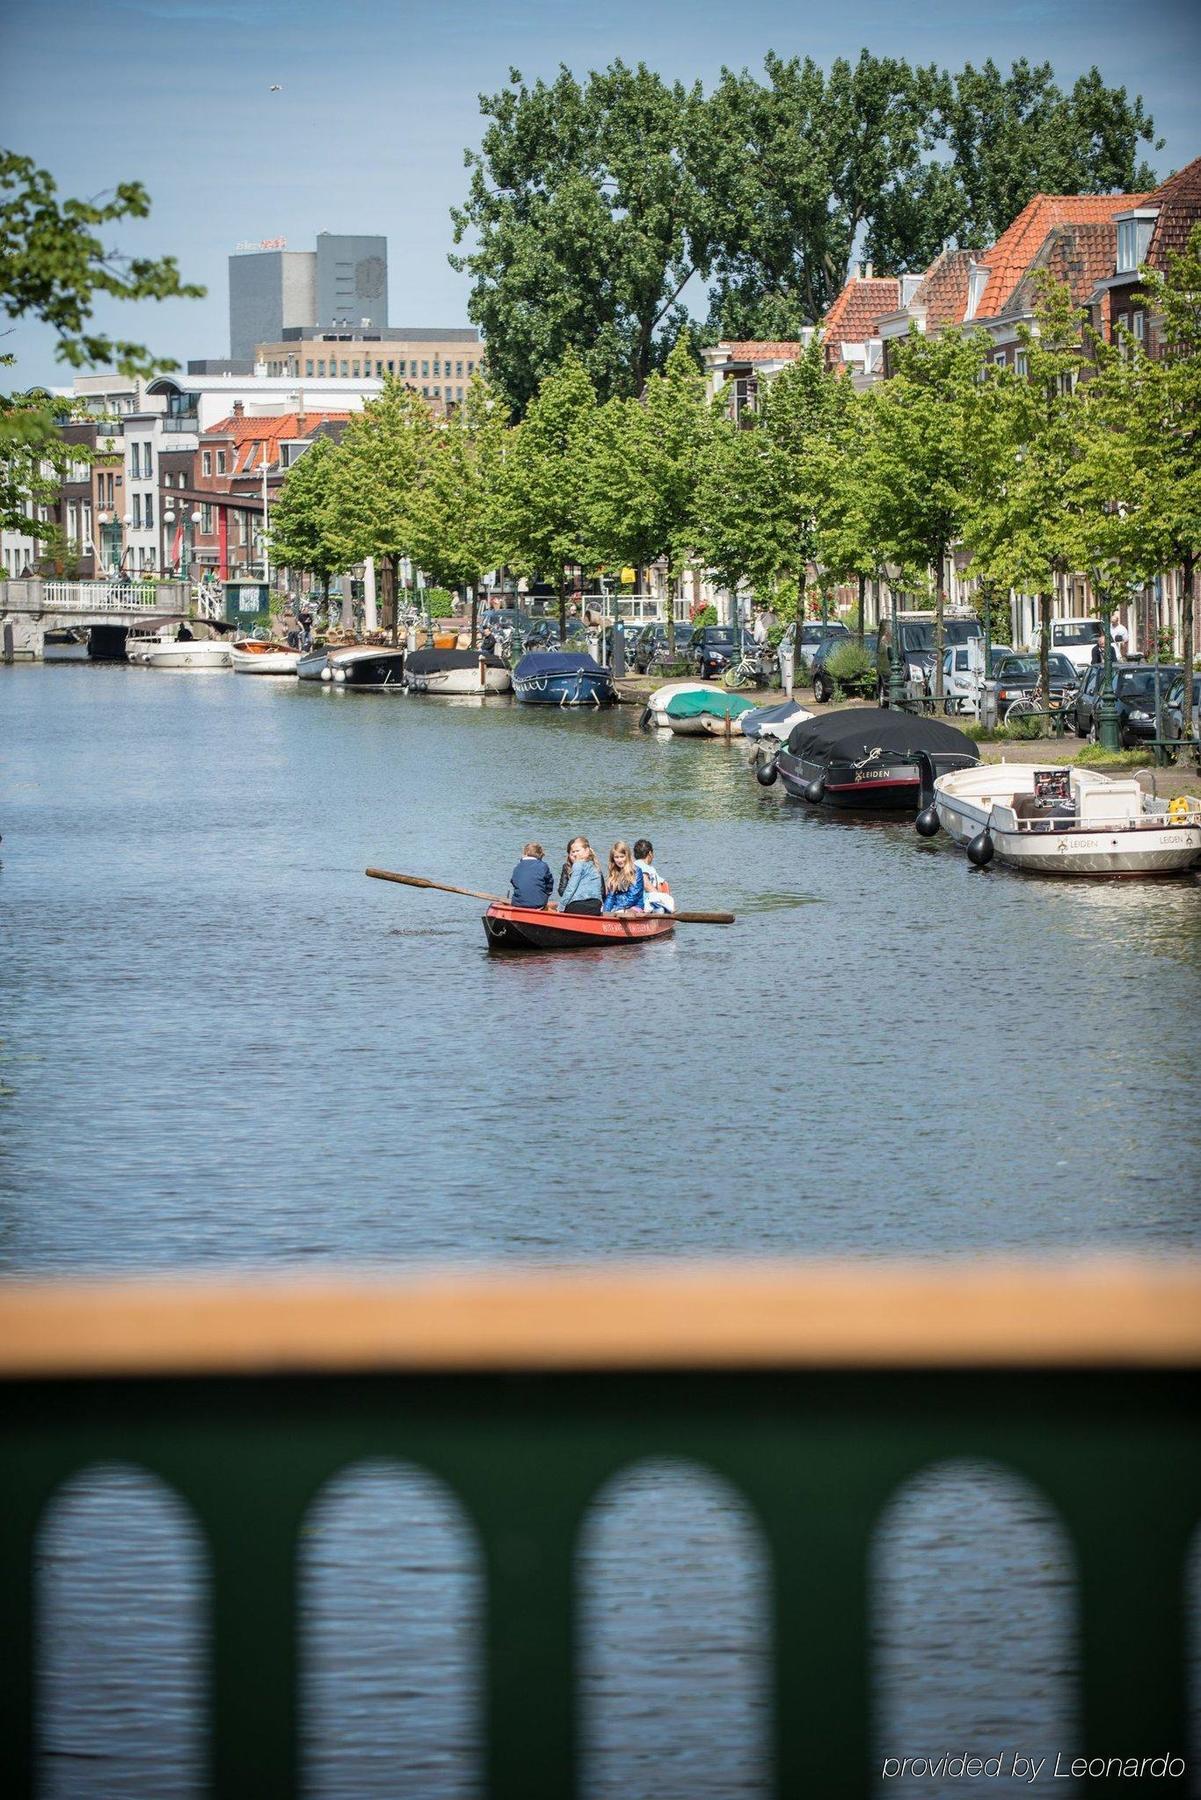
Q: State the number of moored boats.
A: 11